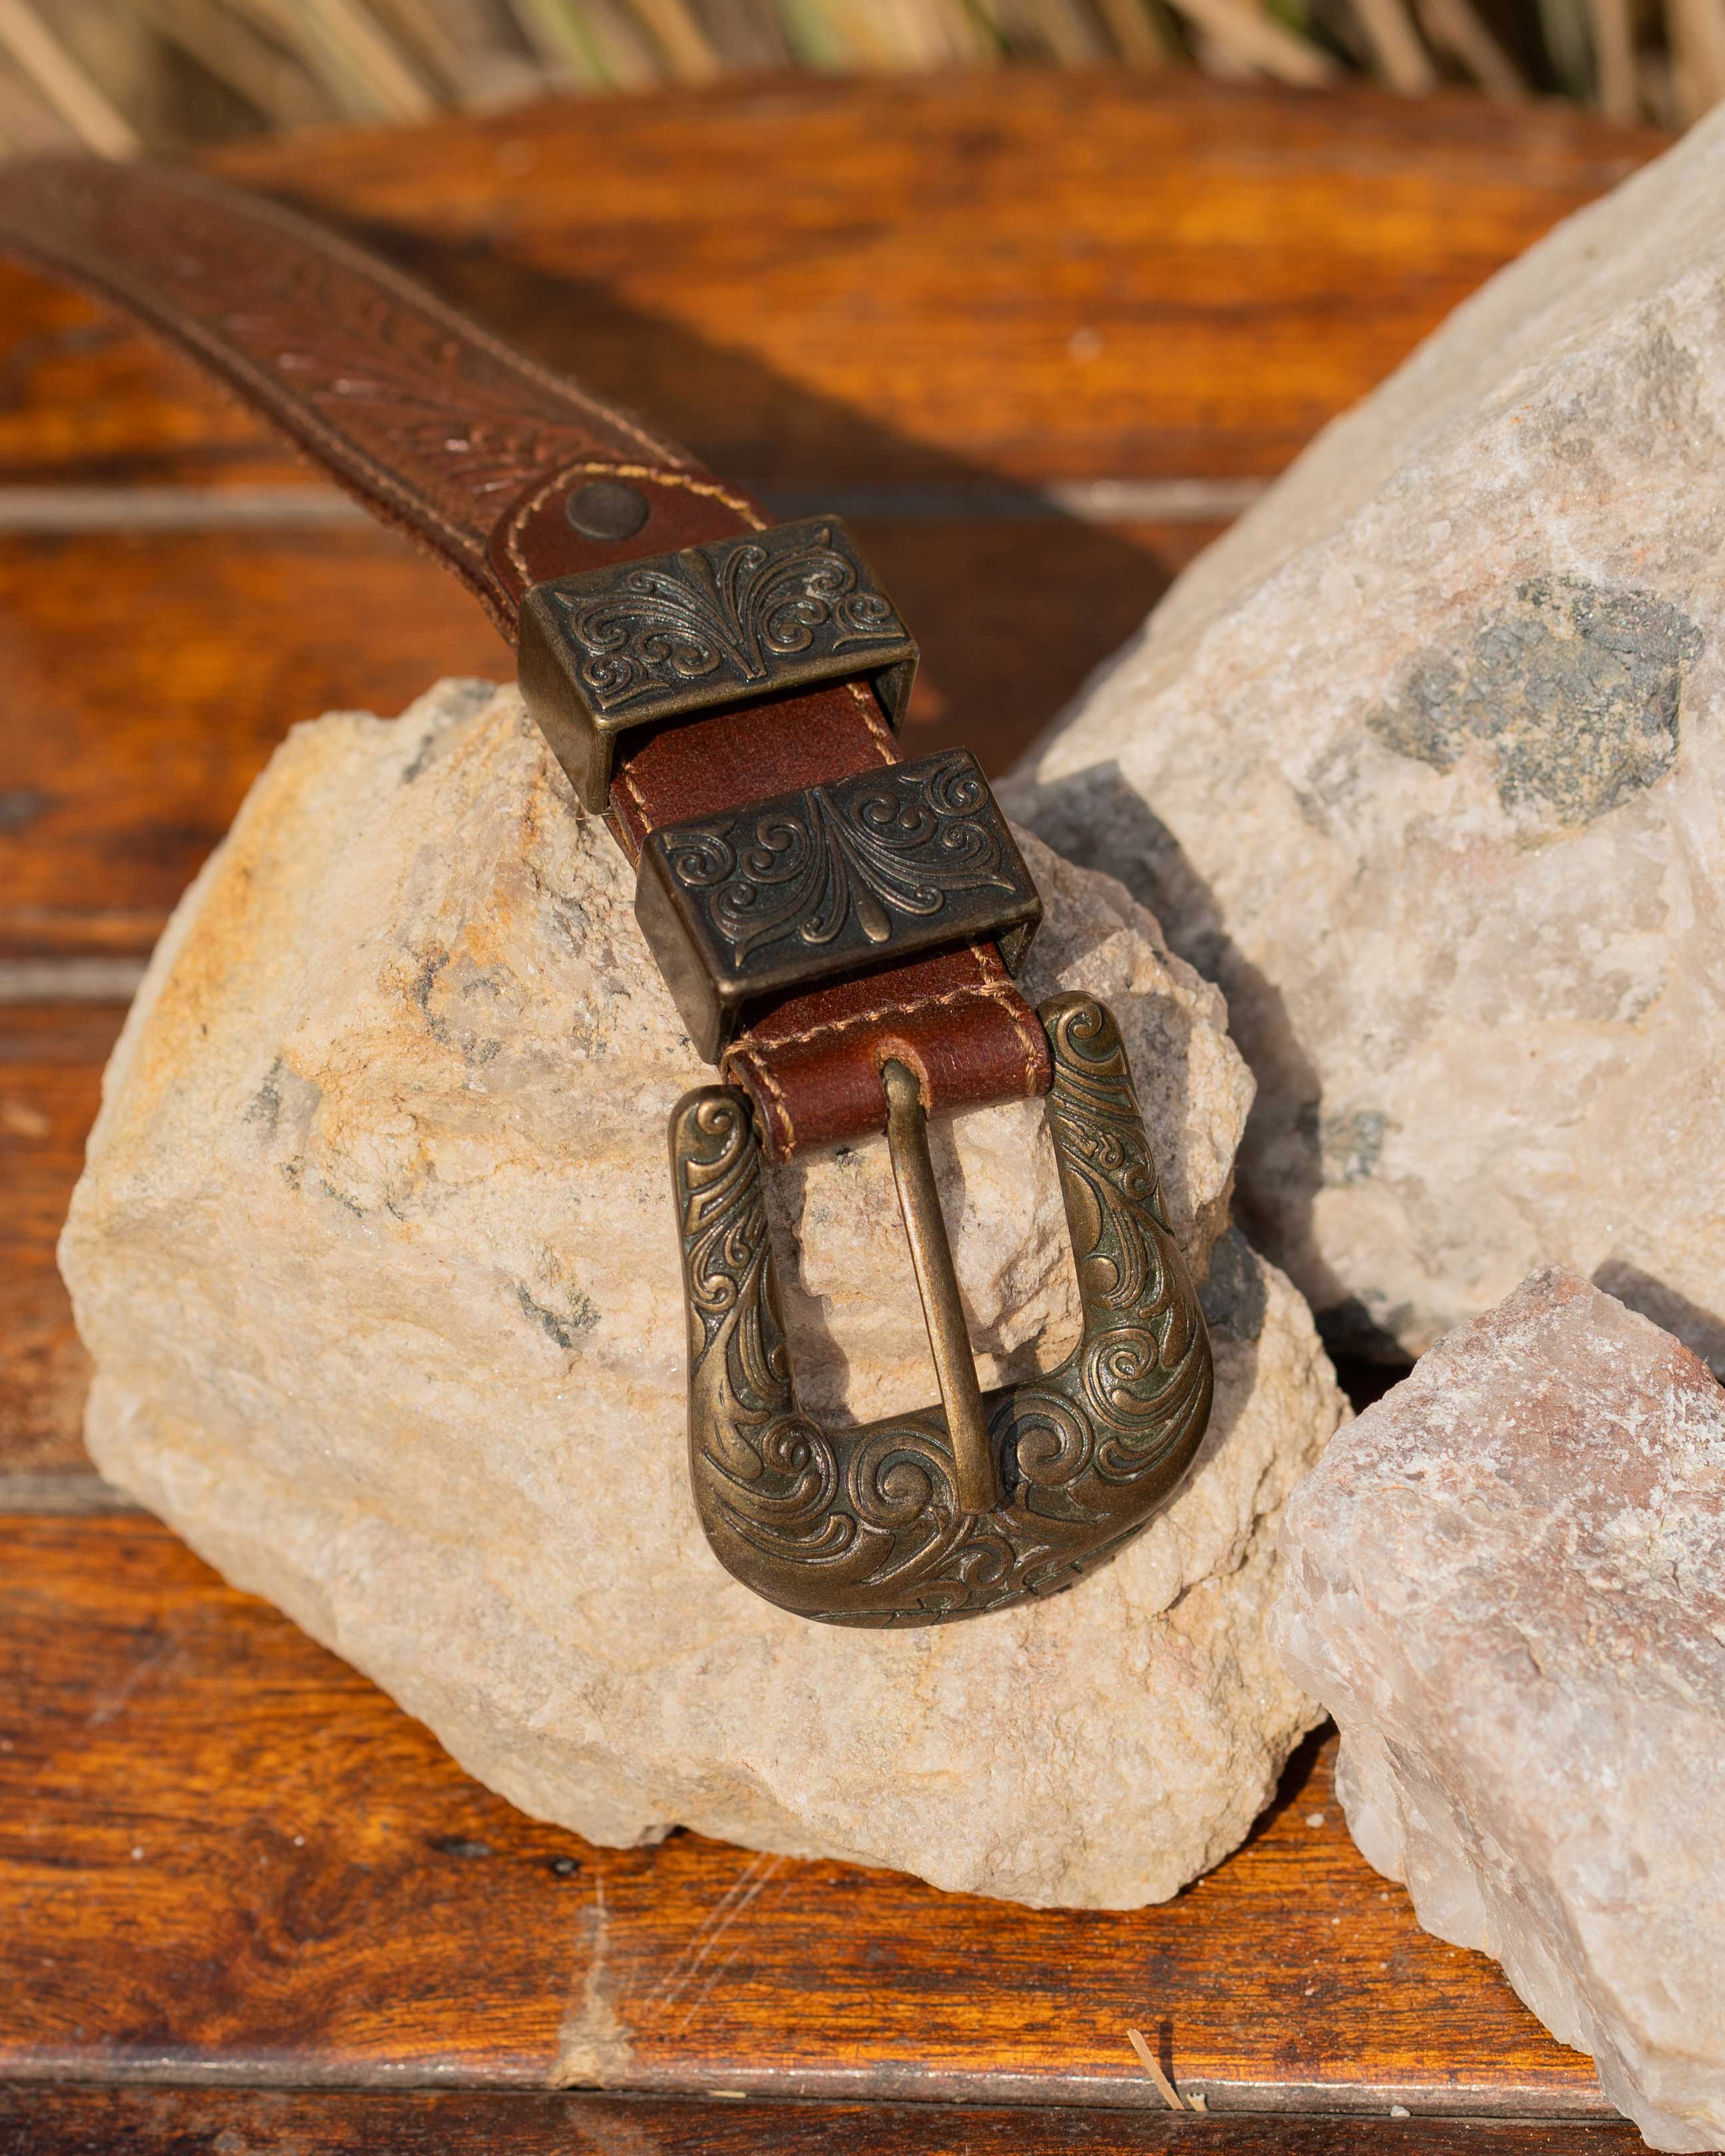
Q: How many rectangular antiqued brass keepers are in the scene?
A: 2